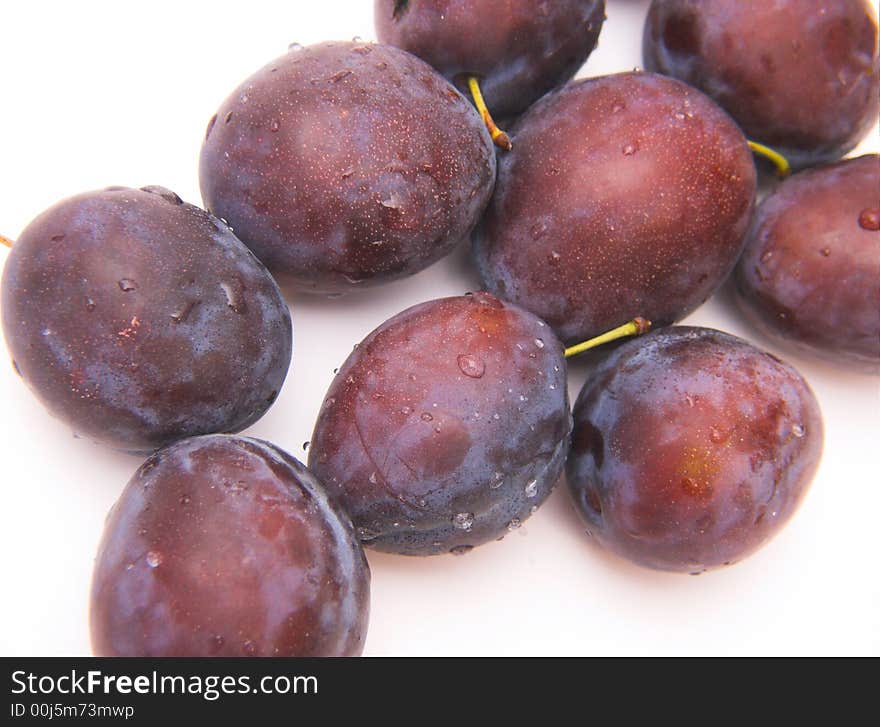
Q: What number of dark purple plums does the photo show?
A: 9